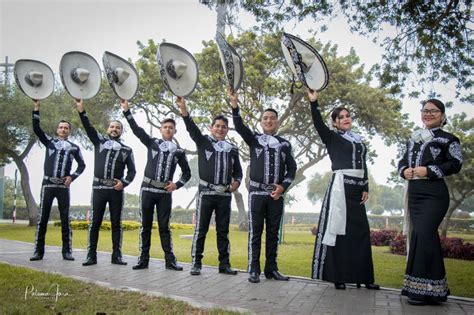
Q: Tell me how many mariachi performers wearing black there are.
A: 7